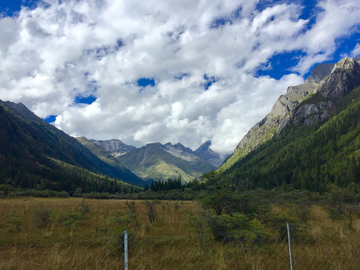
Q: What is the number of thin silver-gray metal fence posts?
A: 2